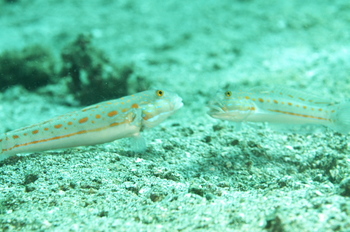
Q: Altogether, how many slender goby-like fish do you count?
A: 2